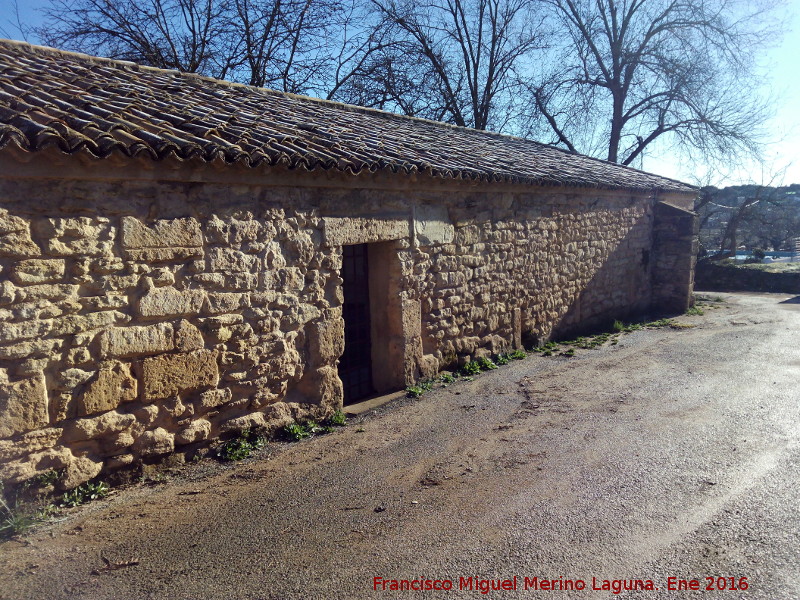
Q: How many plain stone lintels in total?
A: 1